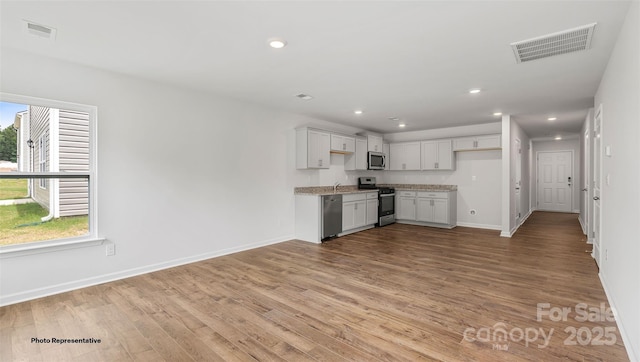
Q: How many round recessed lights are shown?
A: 7